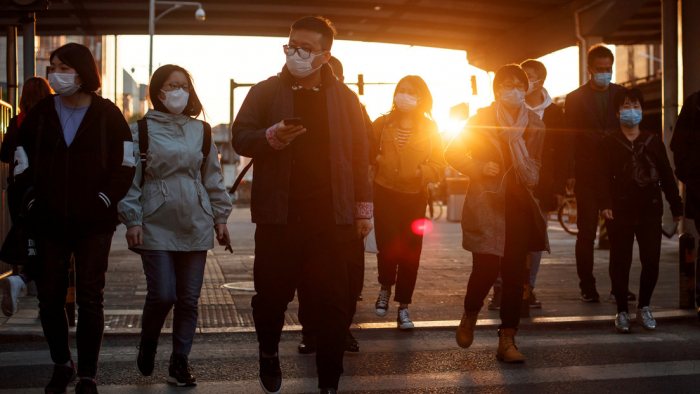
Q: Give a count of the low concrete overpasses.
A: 1